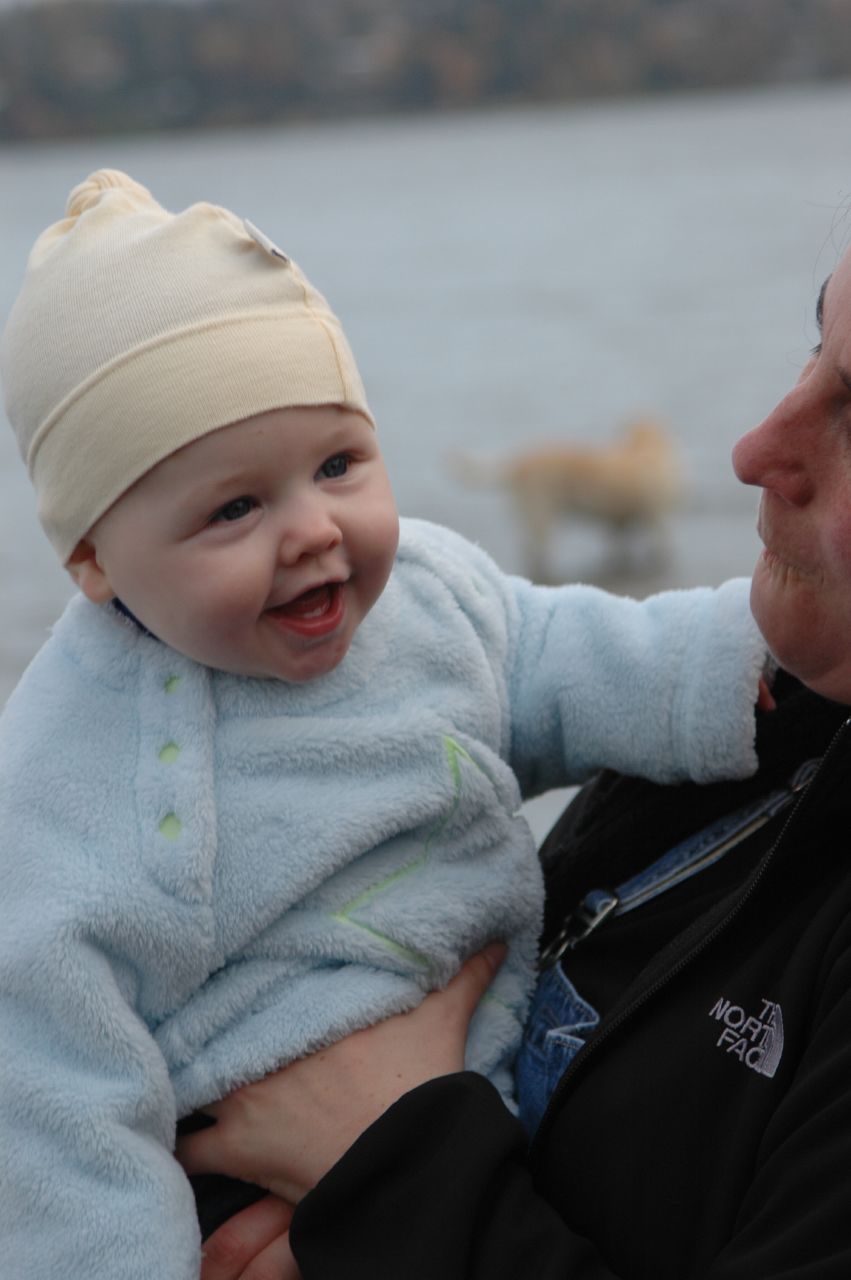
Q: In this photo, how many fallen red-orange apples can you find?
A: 0